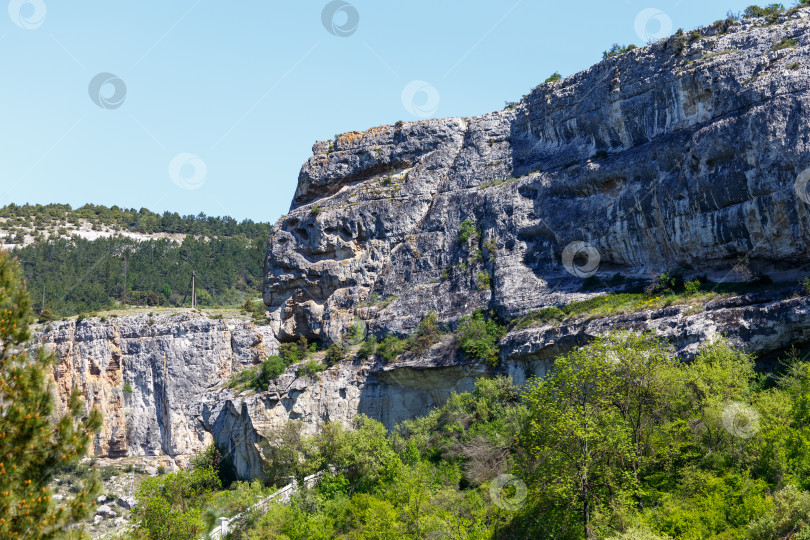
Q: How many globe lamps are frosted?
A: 0